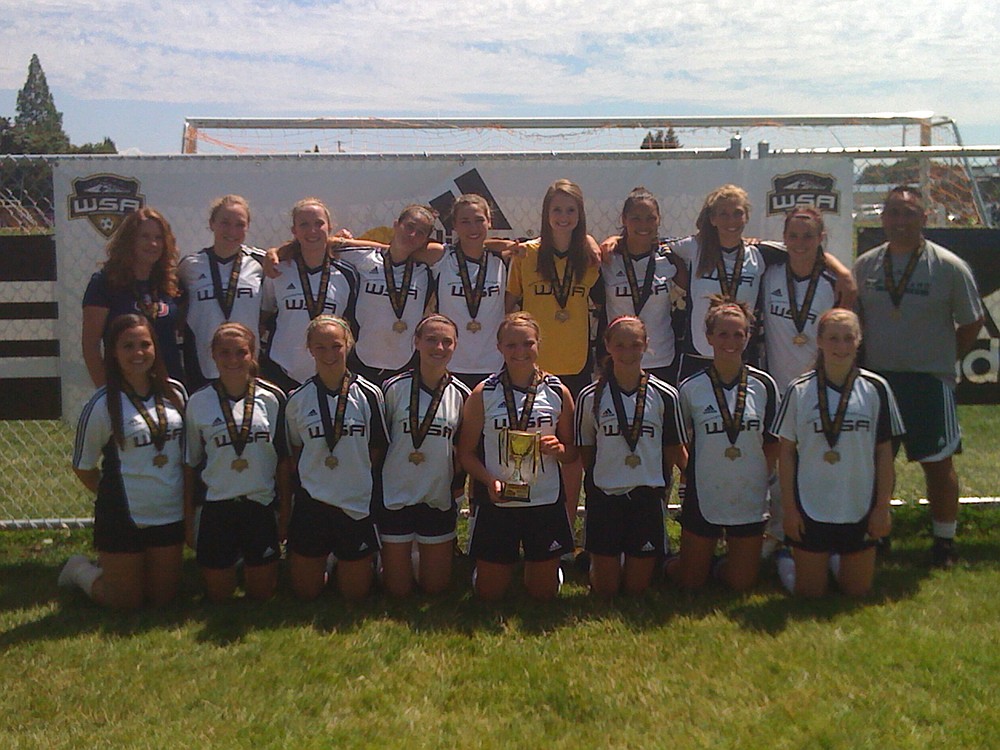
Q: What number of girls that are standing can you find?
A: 9